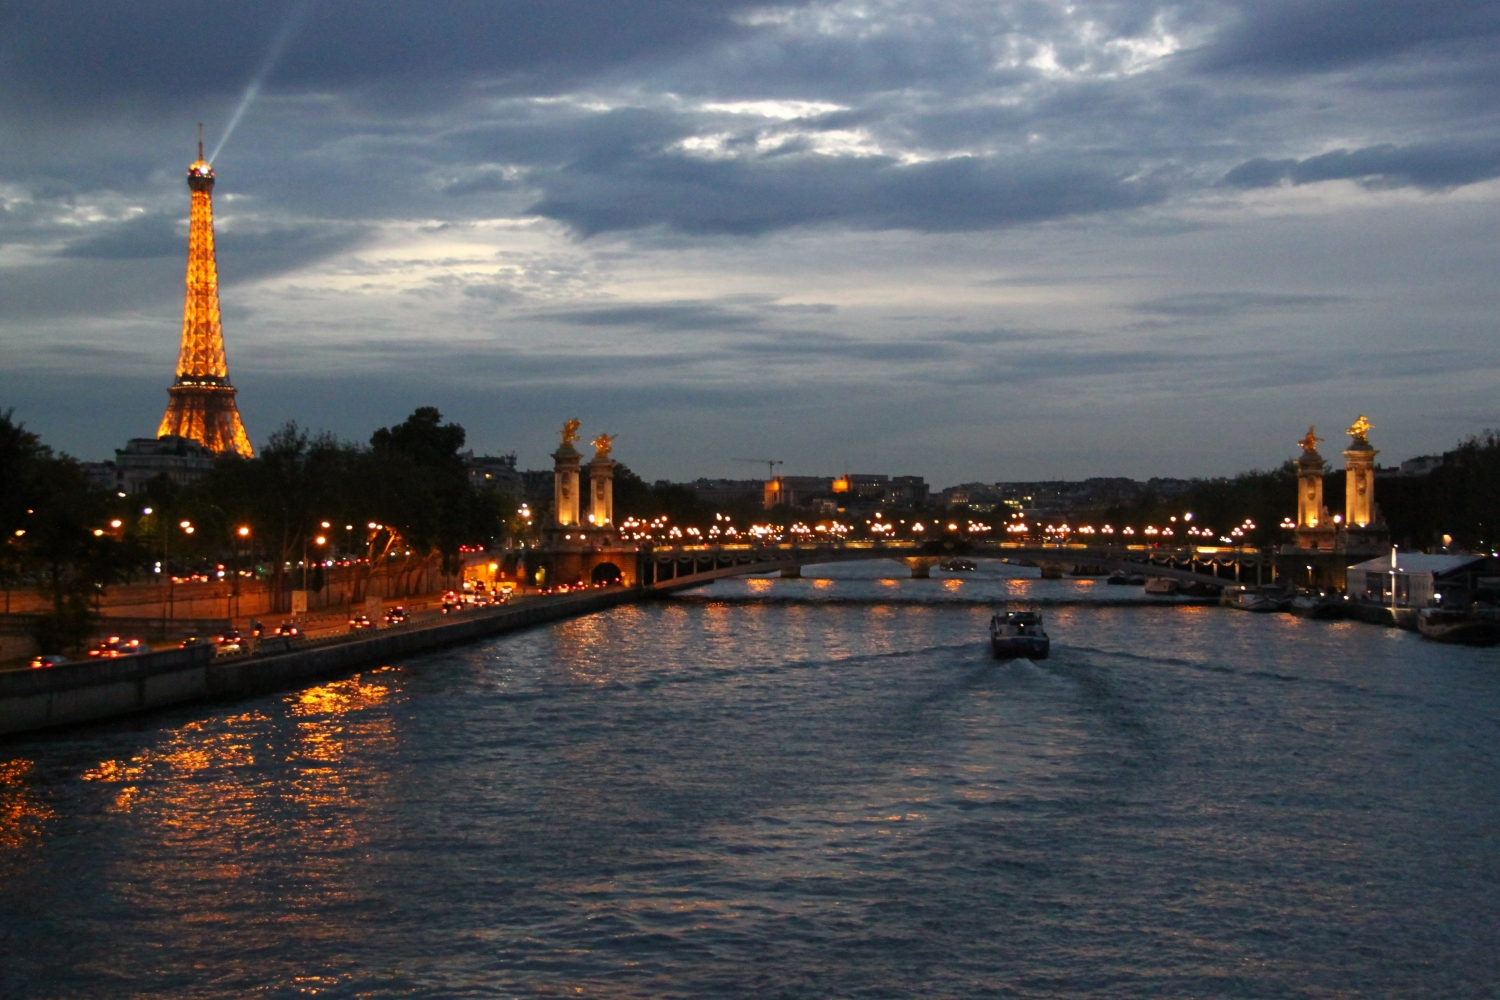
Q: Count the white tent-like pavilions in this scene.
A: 1